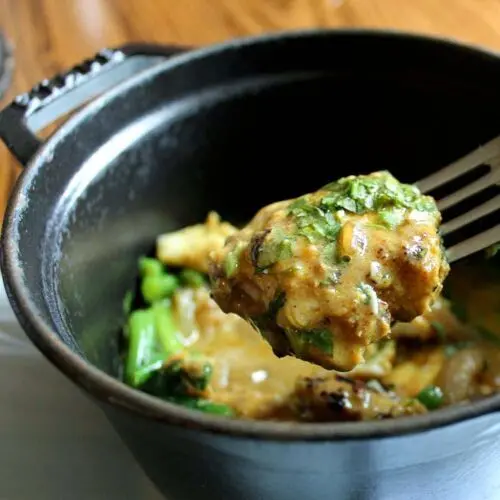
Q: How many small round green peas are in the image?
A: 1